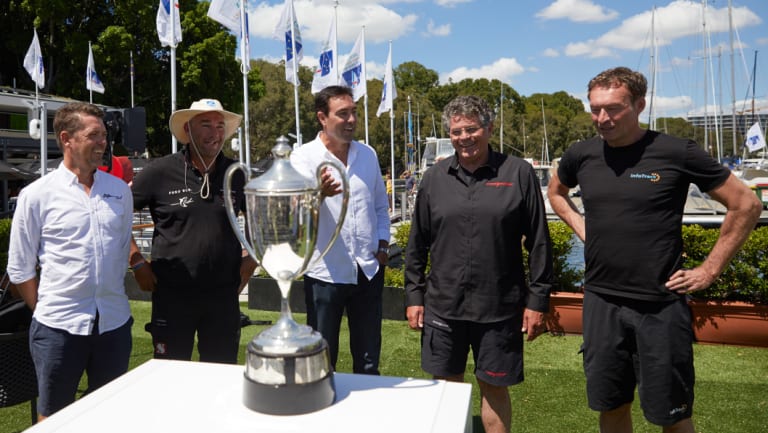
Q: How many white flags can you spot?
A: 9